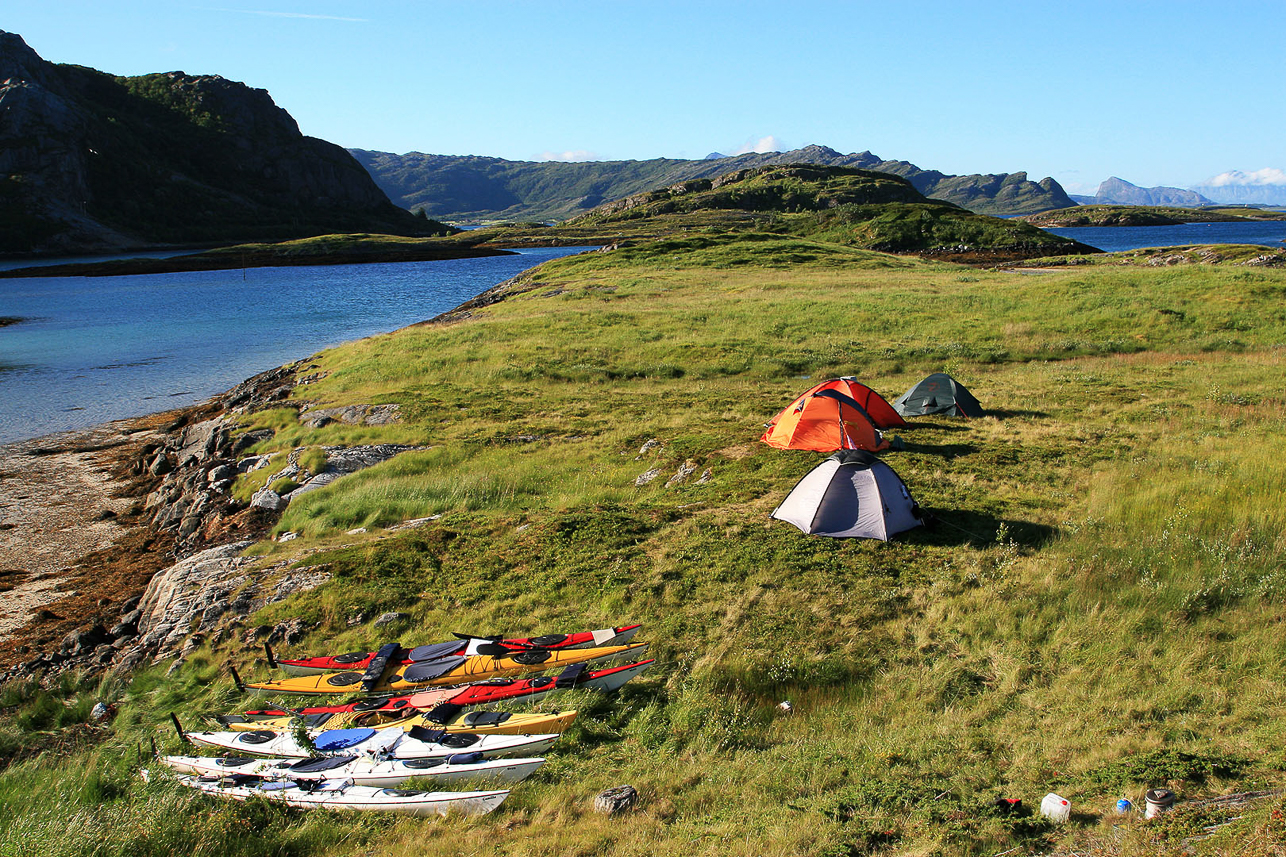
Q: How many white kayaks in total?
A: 3